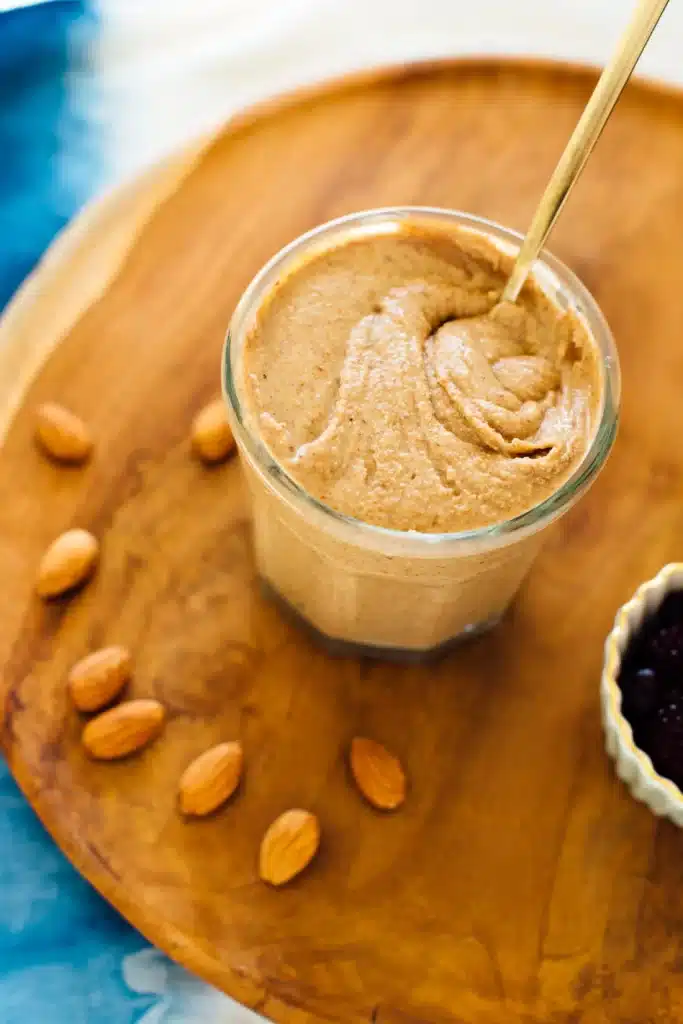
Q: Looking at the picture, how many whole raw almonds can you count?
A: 8